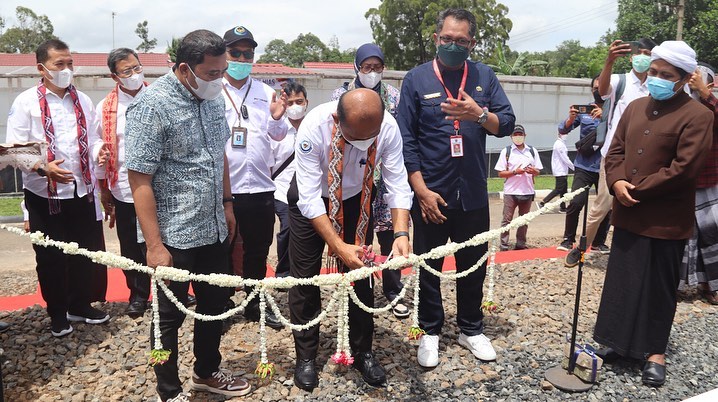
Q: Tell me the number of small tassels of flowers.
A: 5